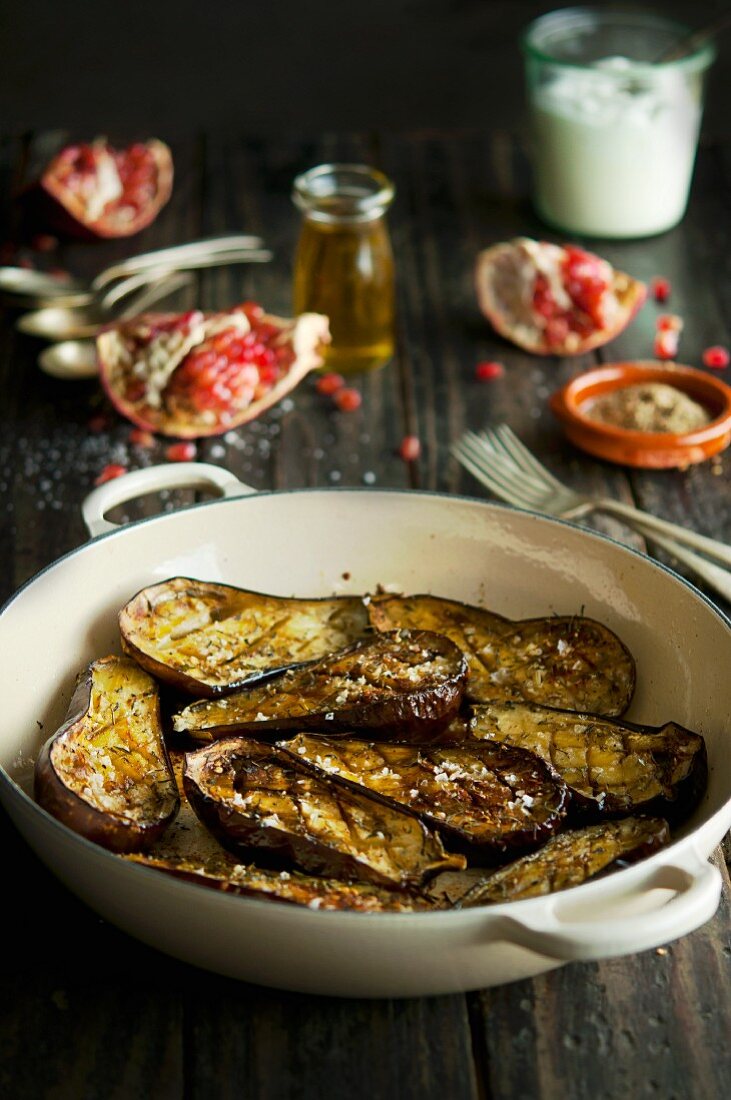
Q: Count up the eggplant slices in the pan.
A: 9